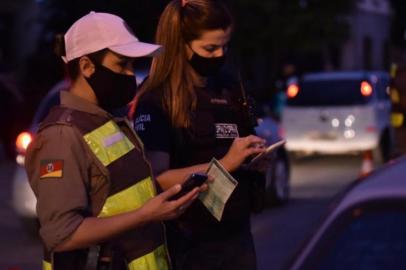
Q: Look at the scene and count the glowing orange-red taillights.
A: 3